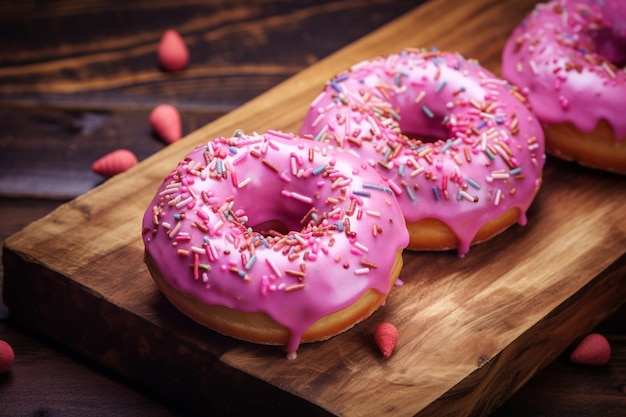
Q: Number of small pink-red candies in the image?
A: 6